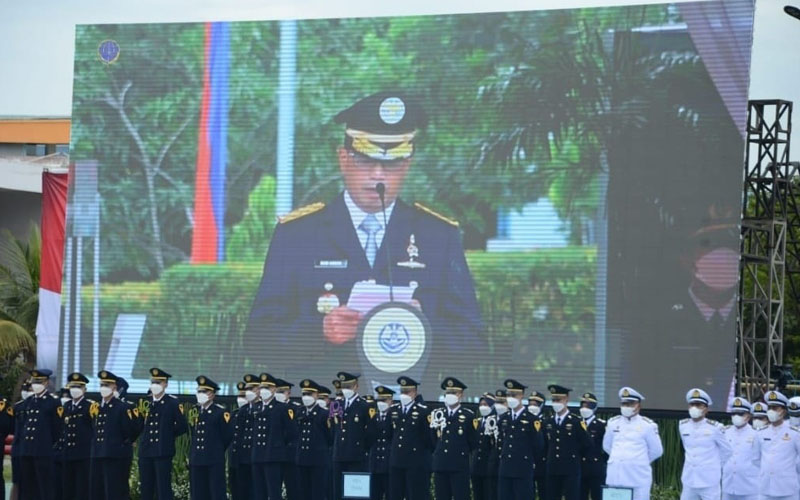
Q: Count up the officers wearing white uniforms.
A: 6